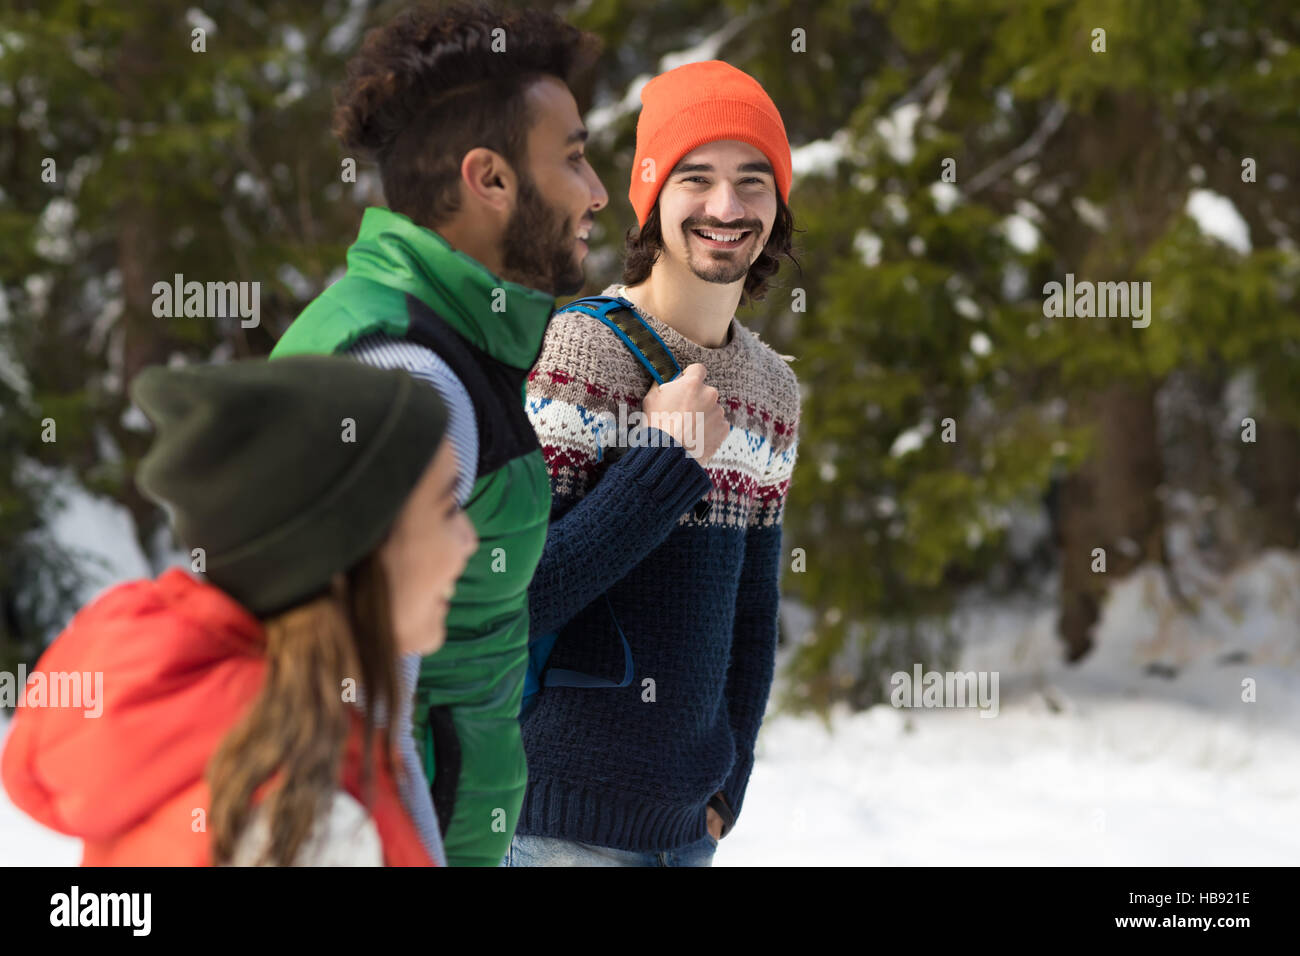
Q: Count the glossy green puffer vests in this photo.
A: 1